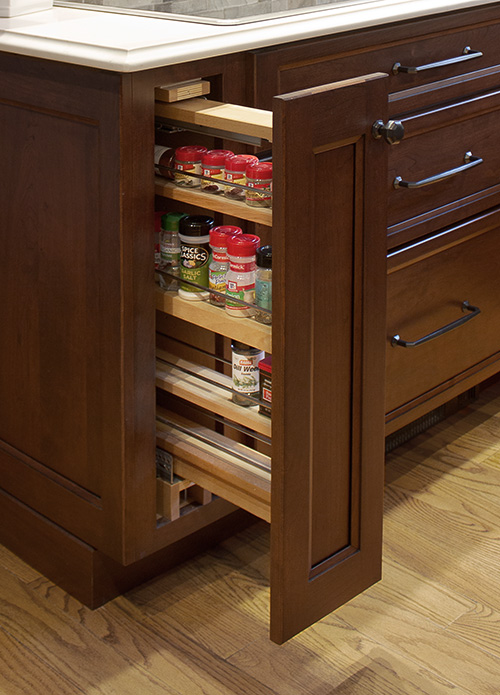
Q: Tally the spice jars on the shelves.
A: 13